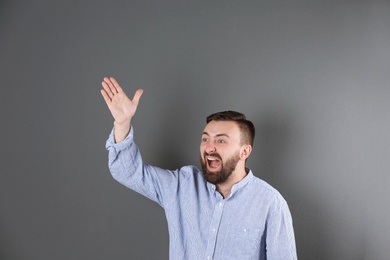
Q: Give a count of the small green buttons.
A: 0